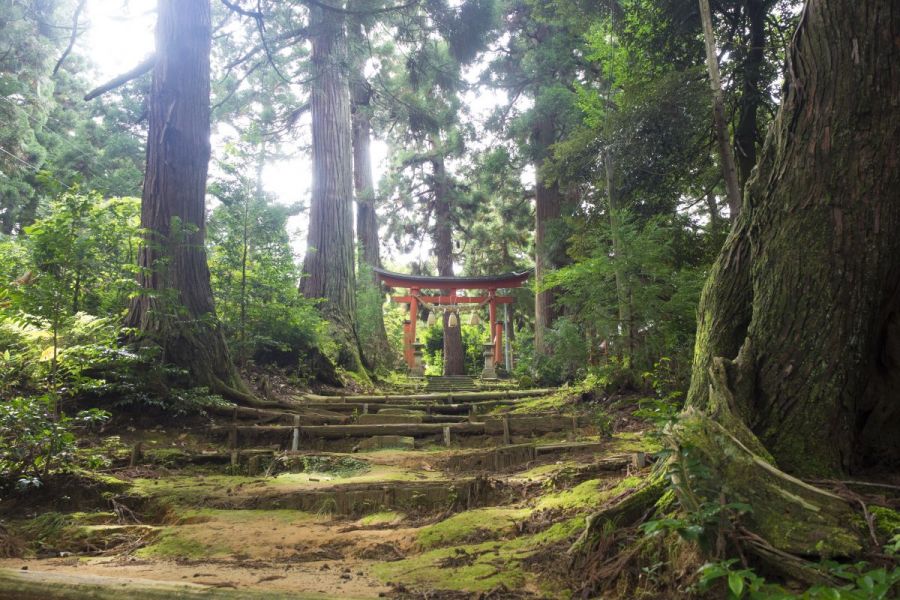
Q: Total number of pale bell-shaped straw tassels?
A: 3